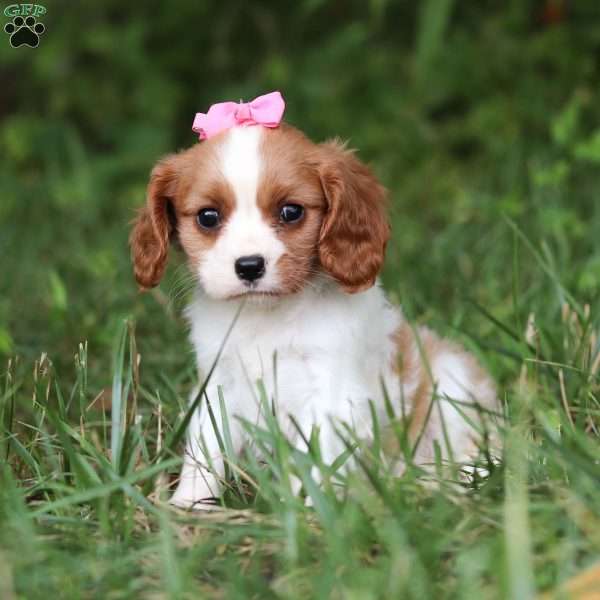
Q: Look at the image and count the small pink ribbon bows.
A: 1